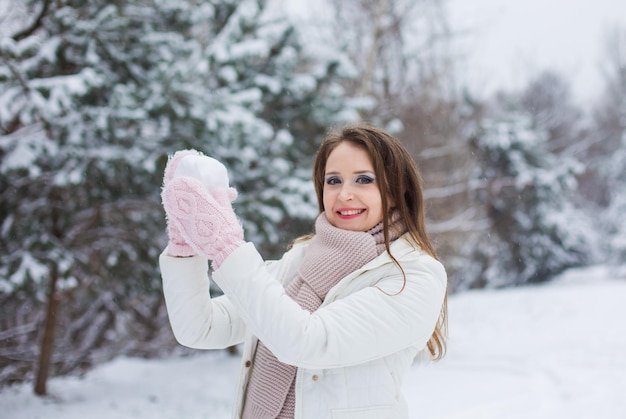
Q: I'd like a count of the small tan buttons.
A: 2